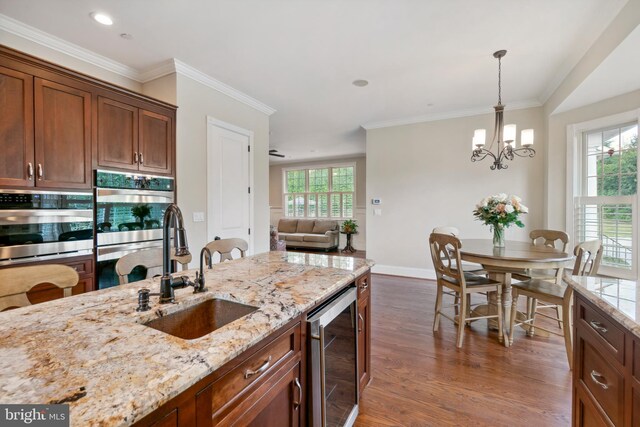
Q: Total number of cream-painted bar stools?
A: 3